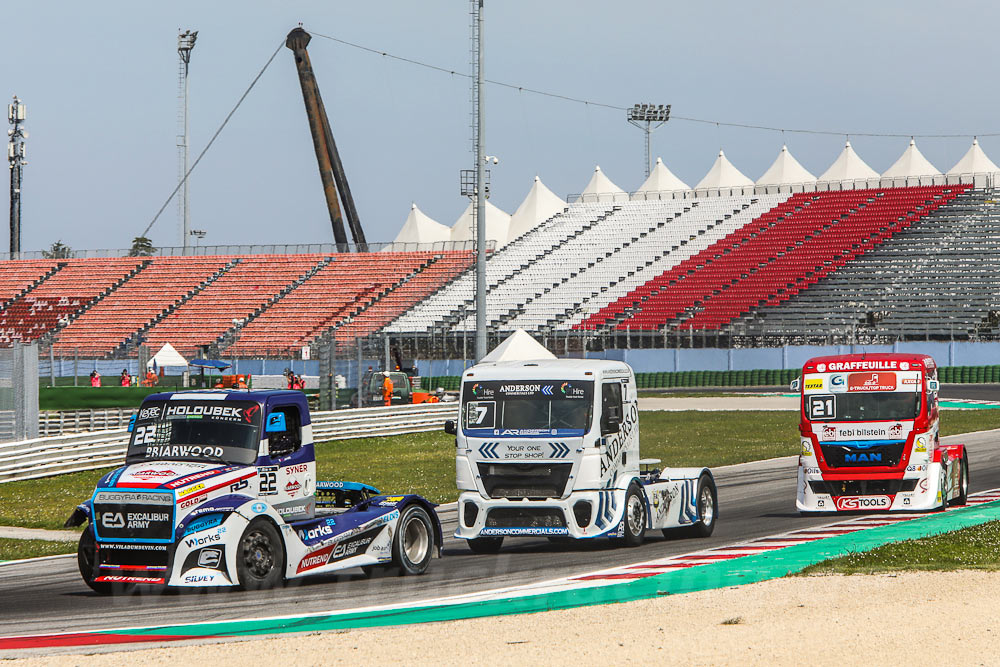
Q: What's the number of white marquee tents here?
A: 12